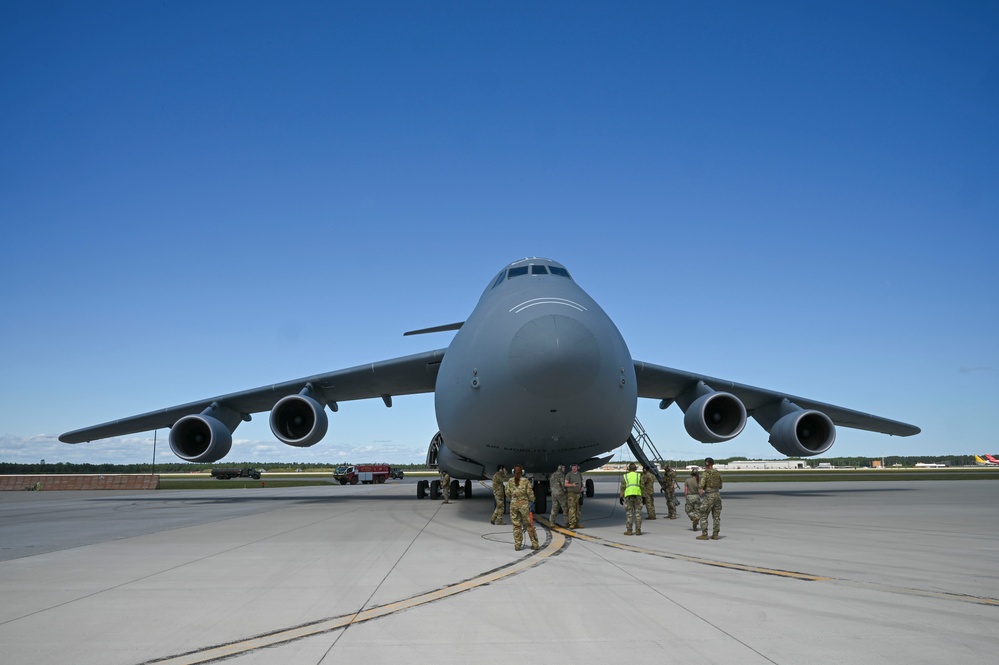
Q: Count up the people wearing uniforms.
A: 10